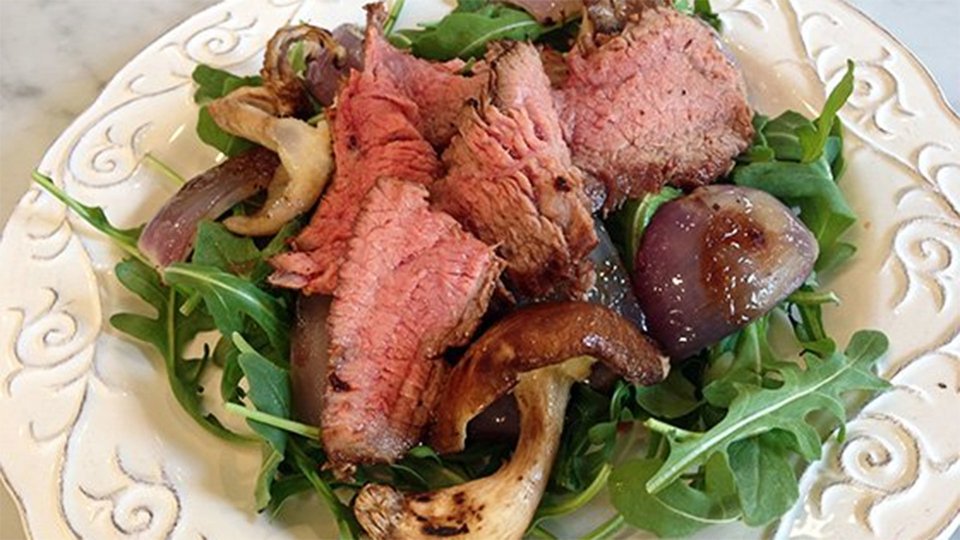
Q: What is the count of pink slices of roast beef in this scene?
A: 5